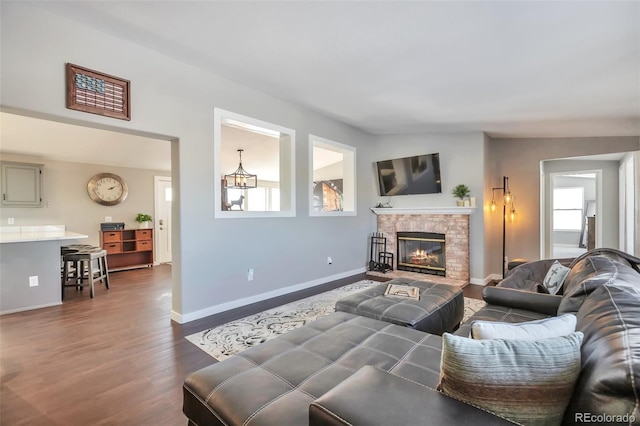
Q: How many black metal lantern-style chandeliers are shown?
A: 1